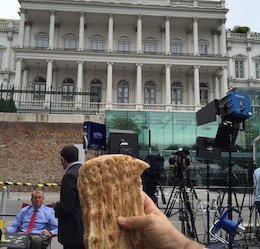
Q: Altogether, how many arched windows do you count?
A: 7